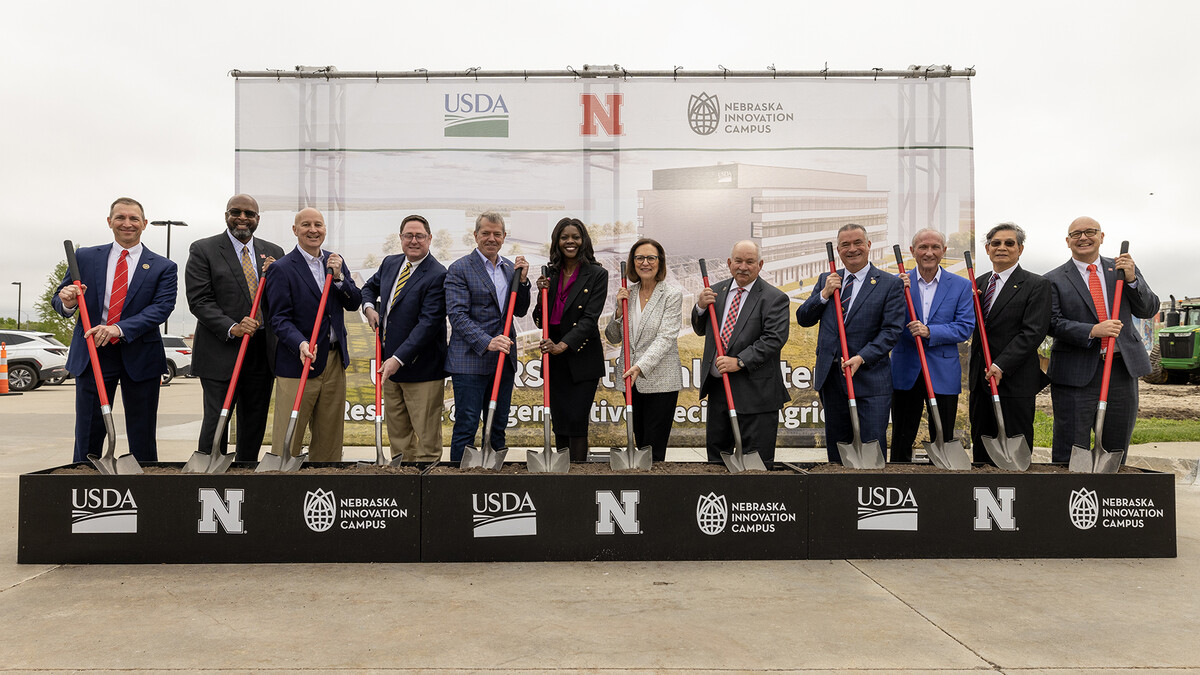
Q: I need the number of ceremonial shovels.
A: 12